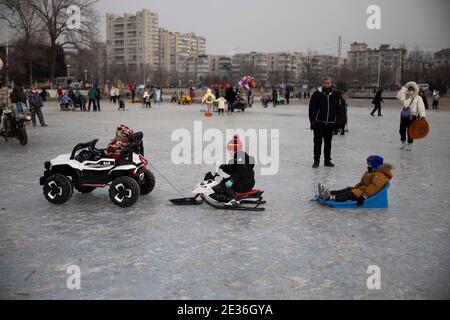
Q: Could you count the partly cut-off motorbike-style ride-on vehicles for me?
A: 1